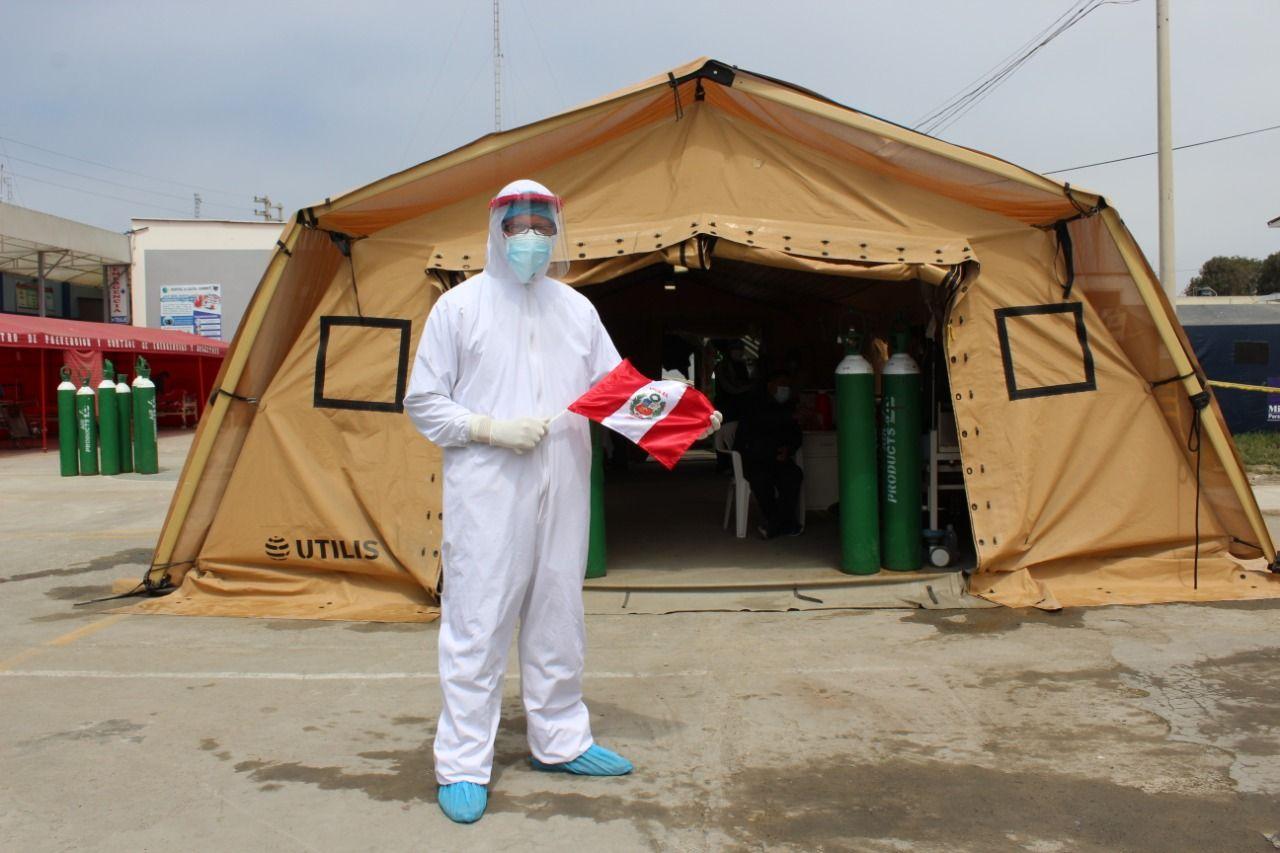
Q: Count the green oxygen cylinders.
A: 9